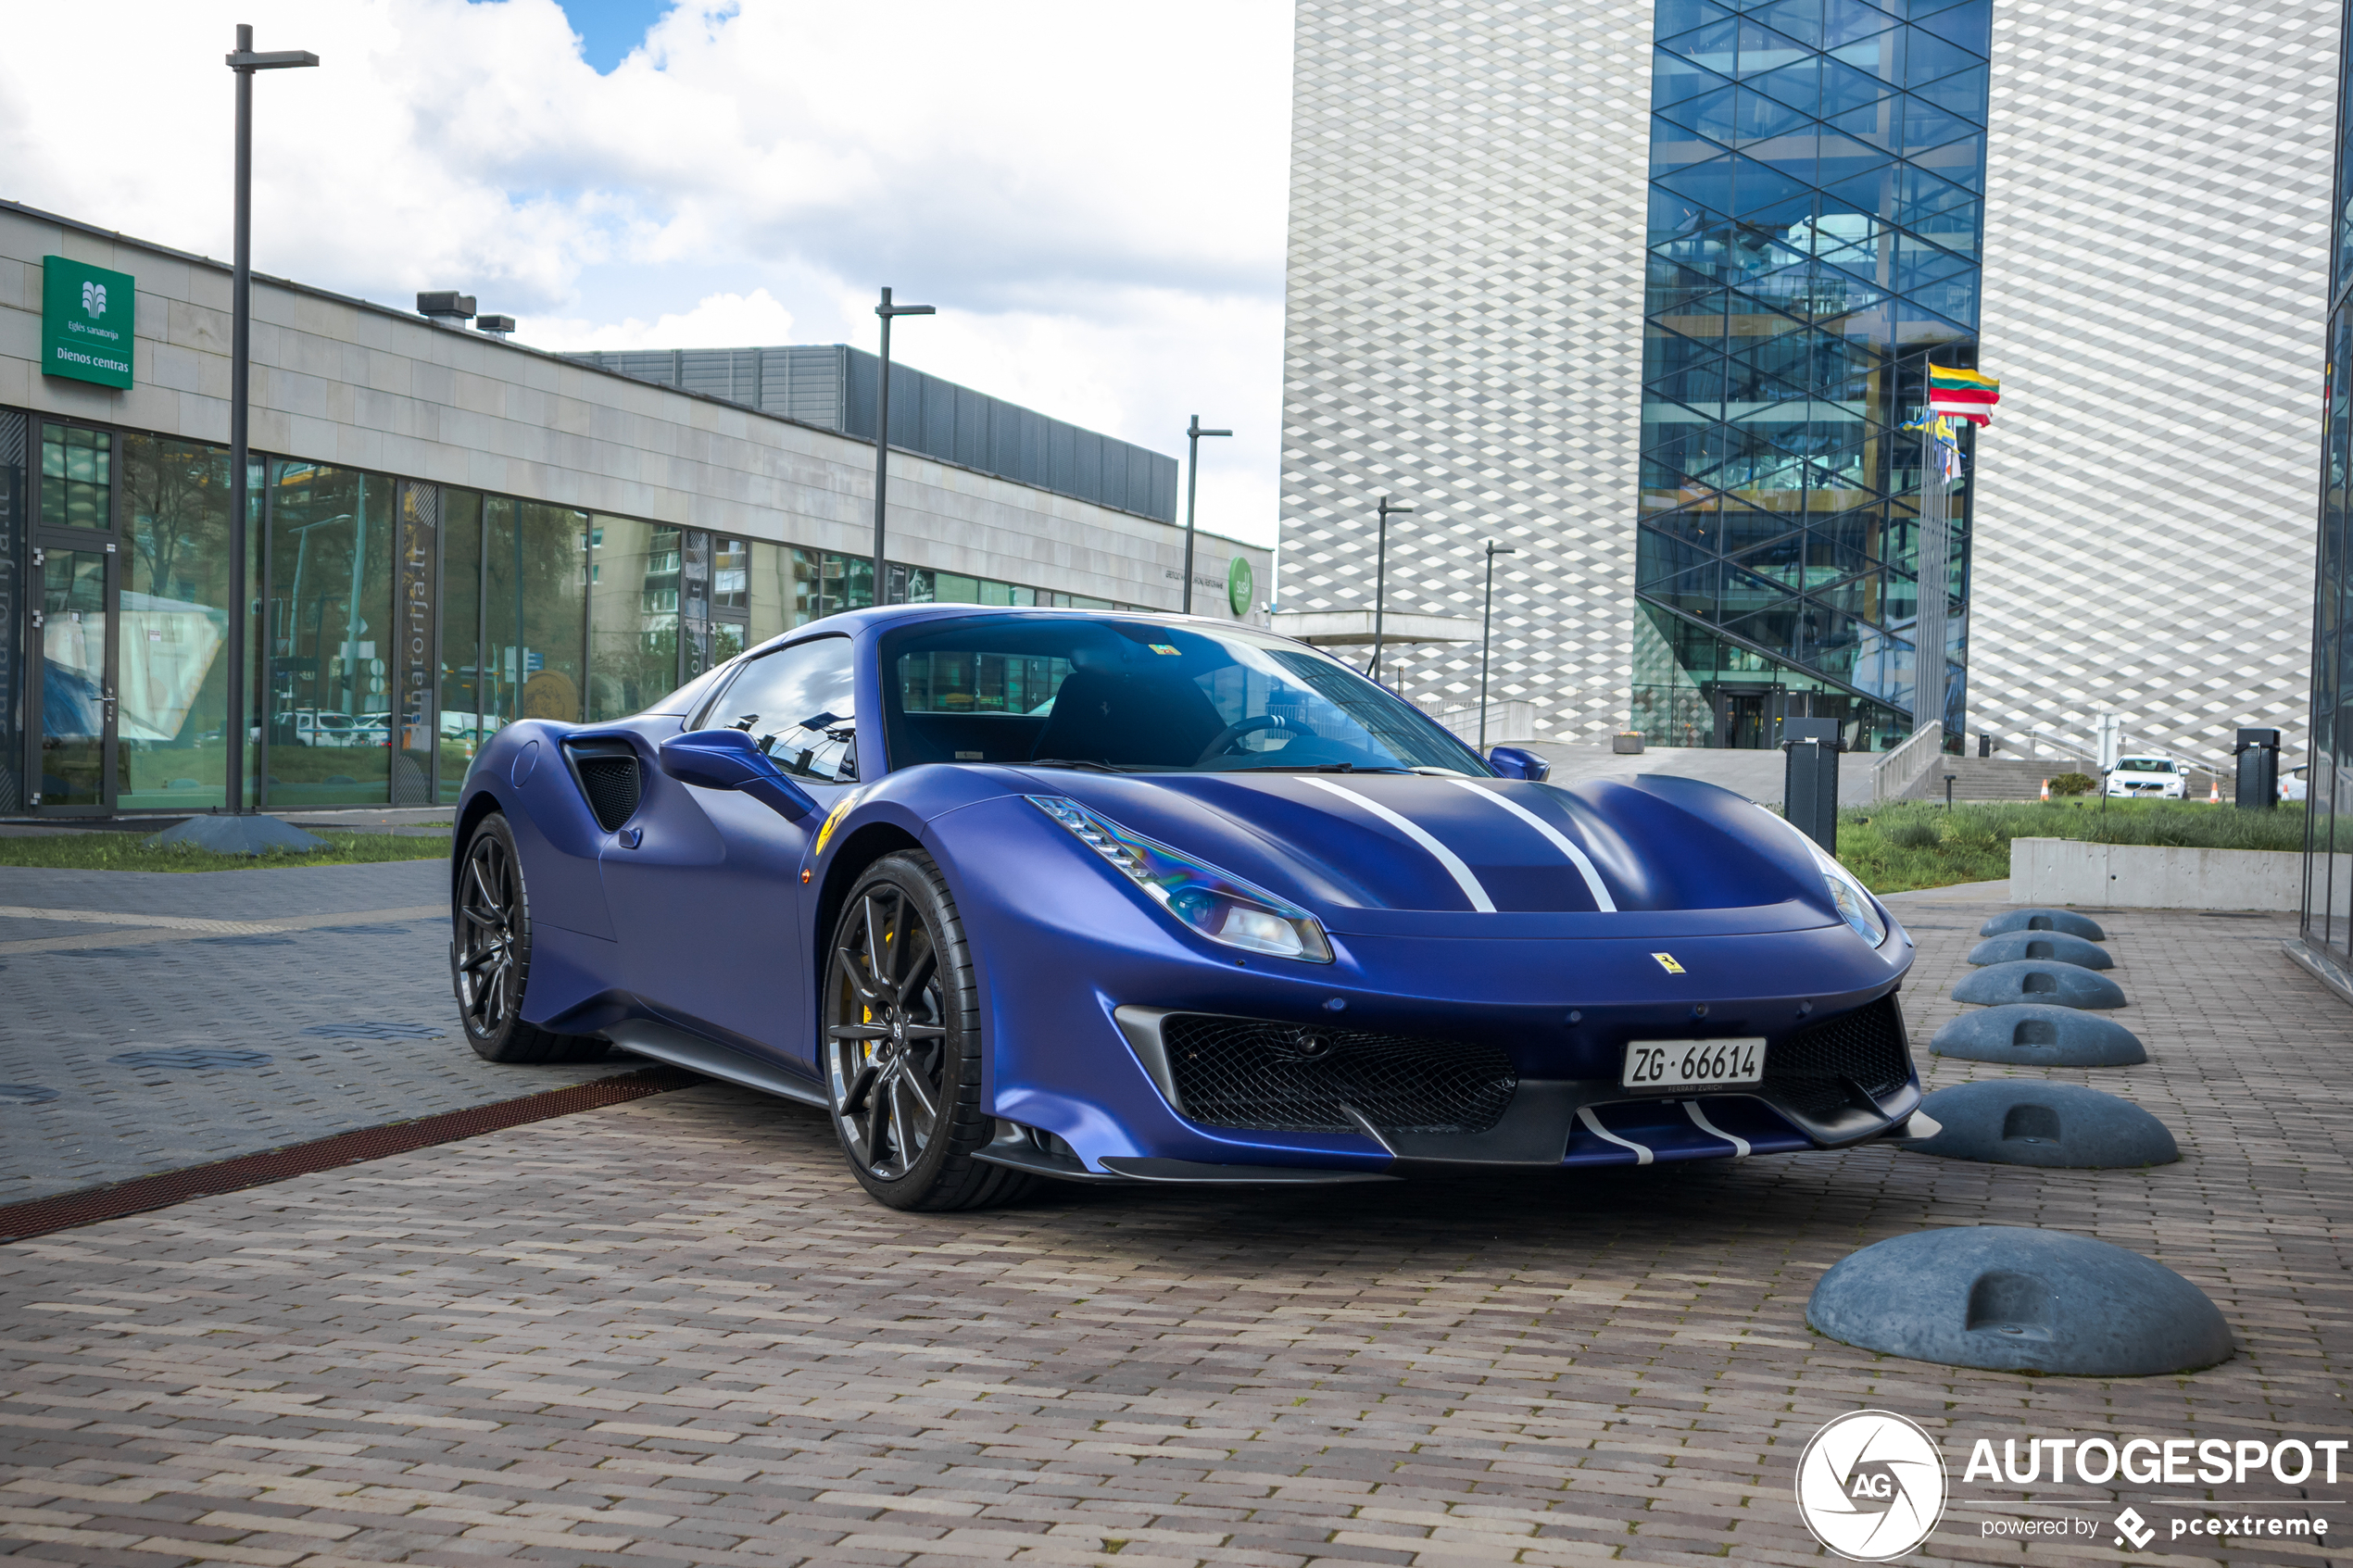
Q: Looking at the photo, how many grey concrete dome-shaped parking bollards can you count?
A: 6